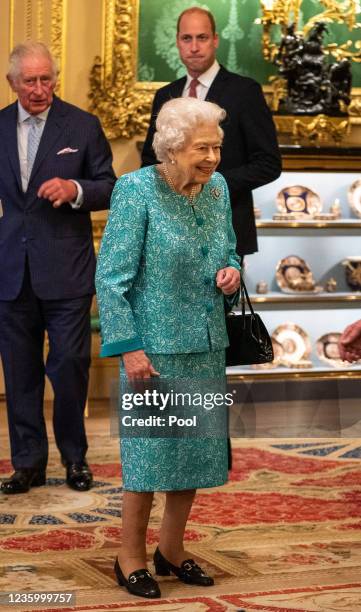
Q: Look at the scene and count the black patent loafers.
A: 2